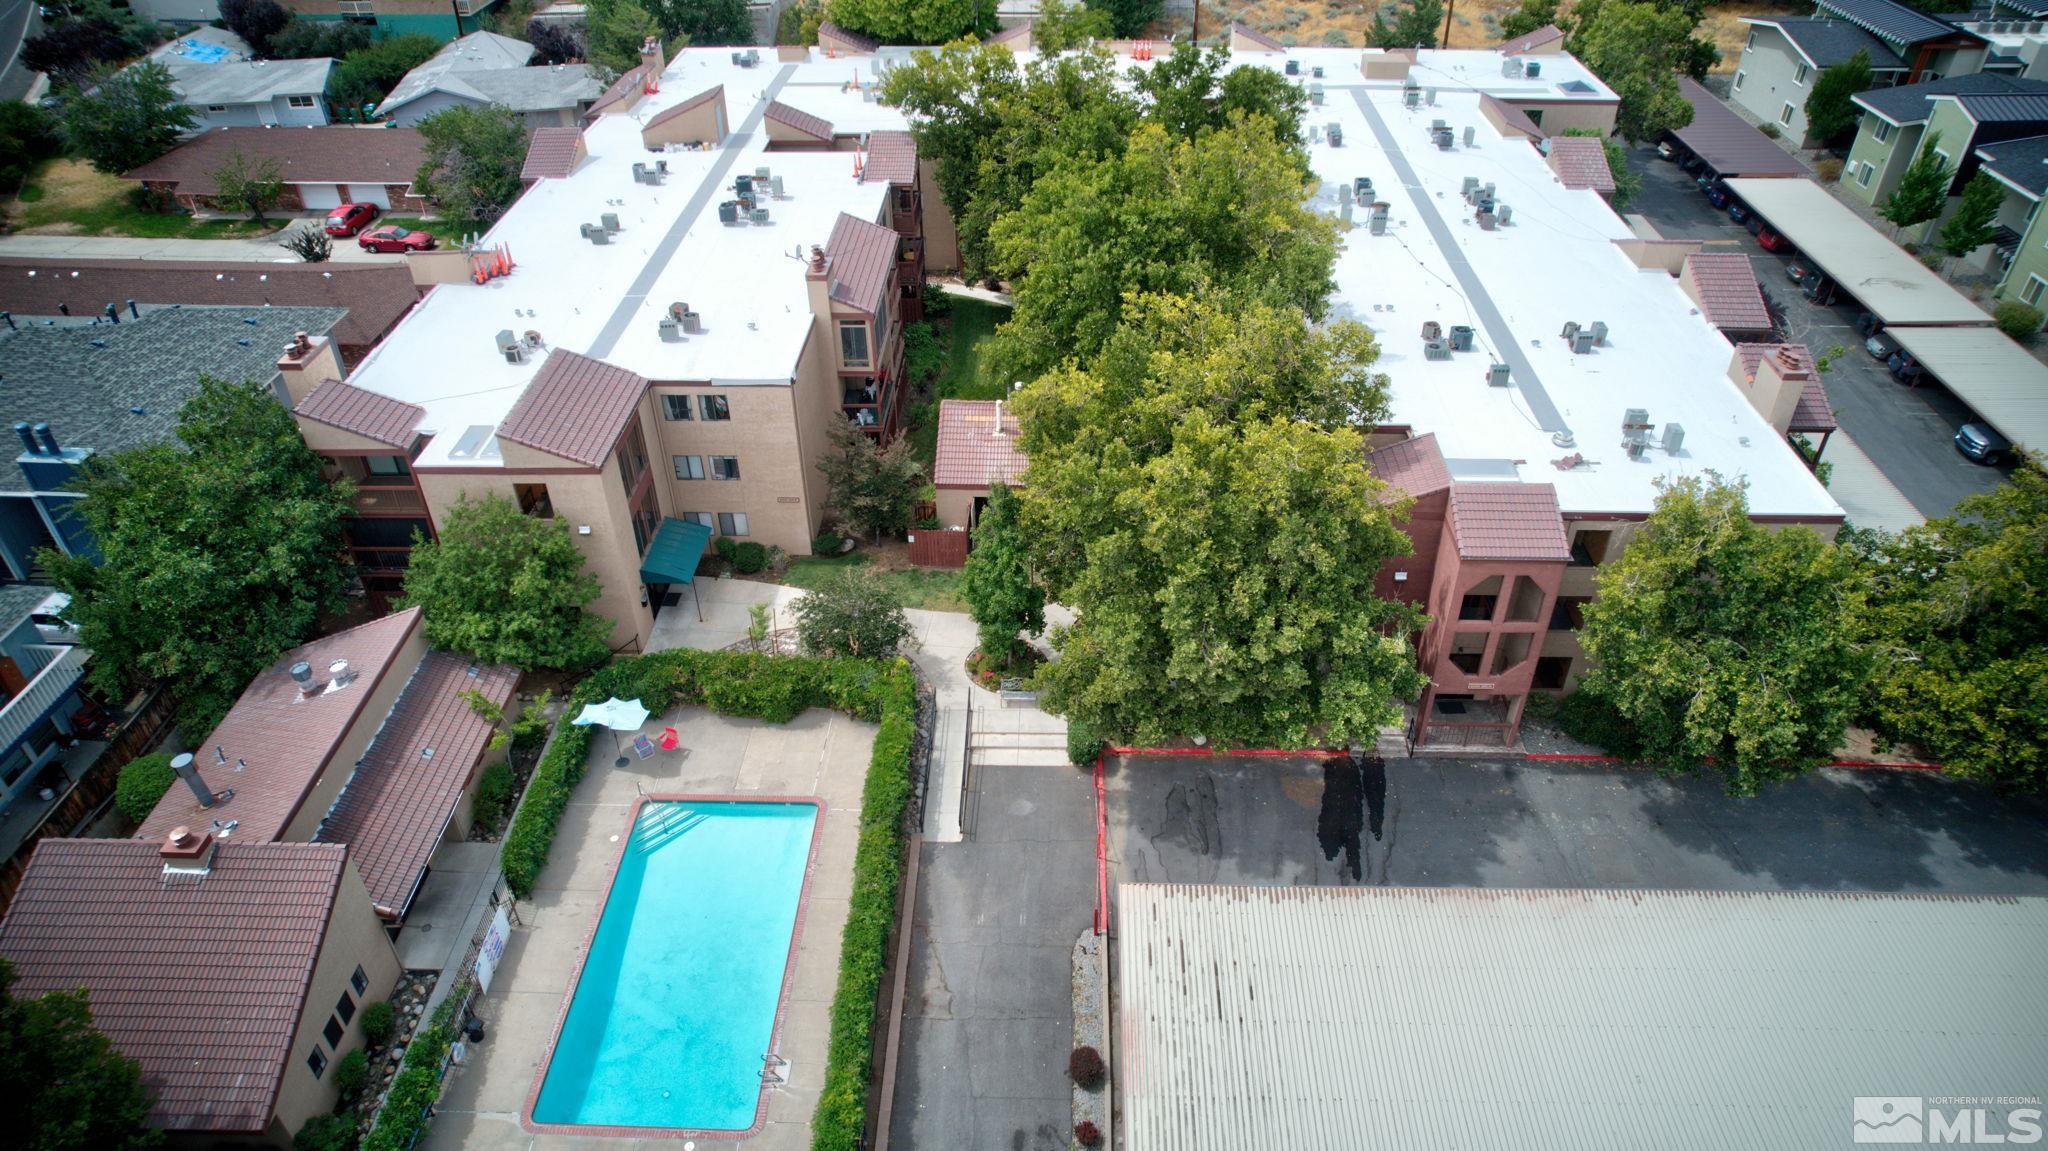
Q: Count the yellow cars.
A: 0